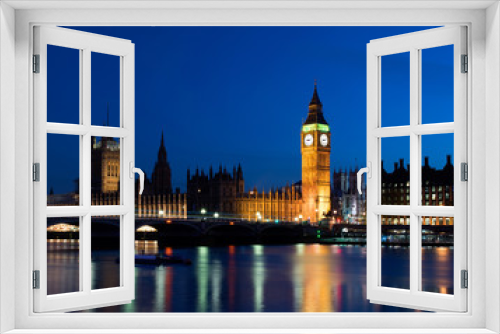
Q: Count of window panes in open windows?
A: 12